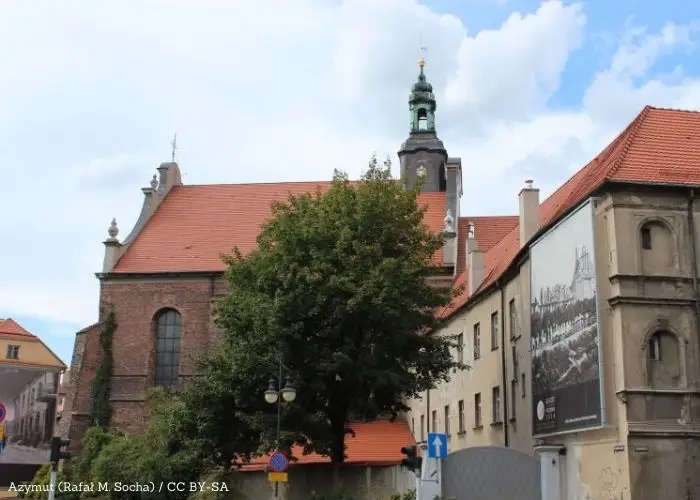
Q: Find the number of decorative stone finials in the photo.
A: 3